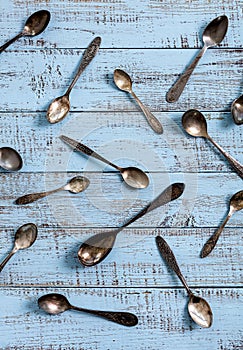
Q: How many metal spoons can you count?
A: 14